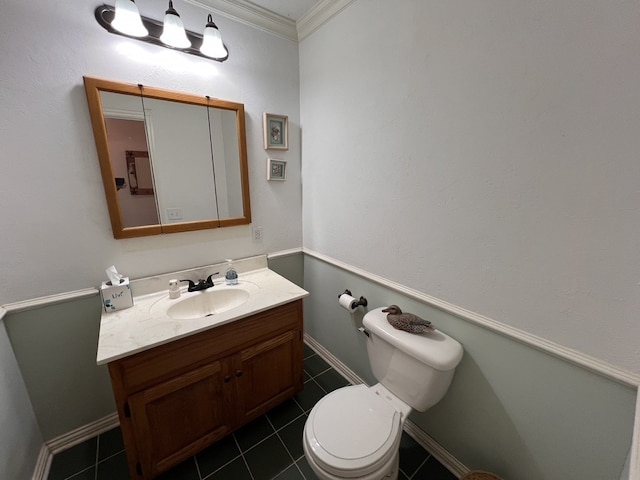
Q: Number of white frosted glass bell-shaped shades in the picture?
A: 3